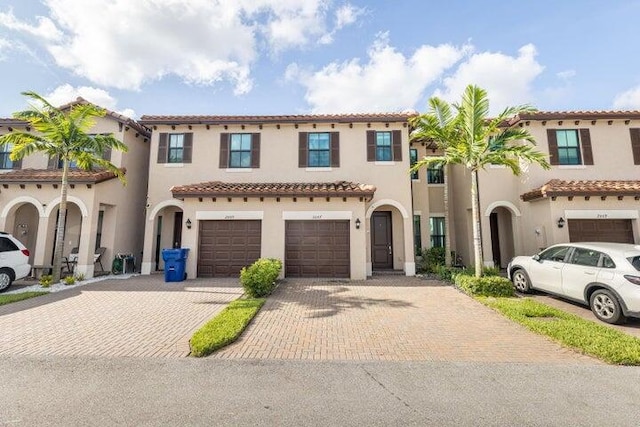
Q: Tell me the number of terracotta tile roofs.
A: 6